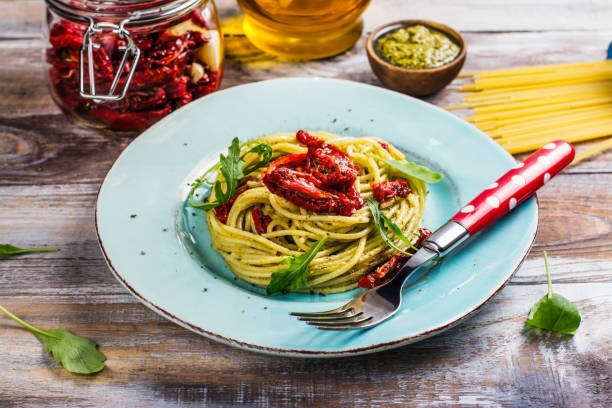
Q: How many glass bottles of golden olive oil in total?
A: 1